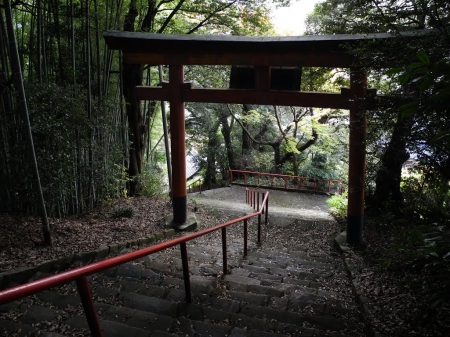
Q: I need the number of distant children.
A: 0